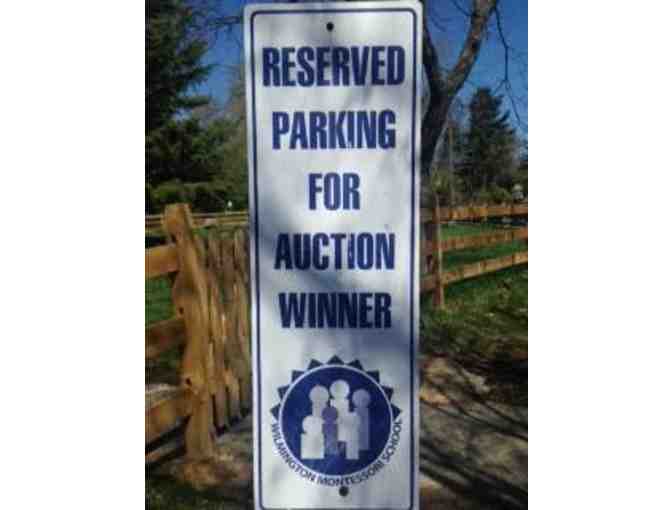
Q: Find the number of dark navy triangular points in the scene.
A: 9